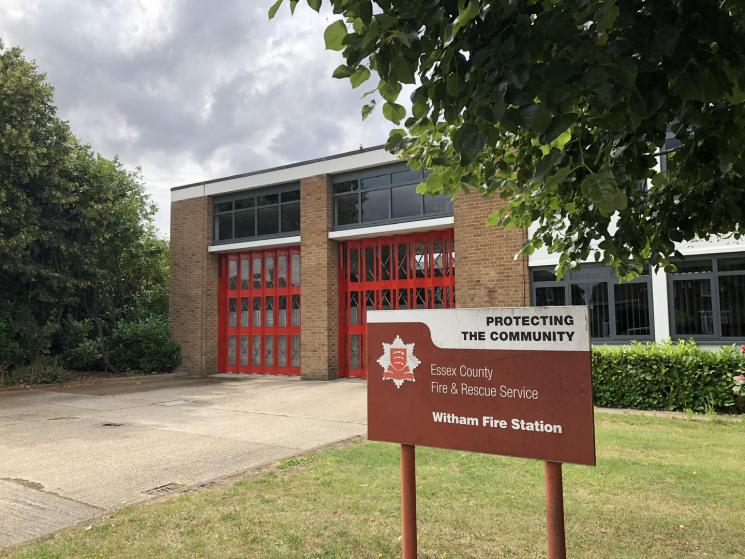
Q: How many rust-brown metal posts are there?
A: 2